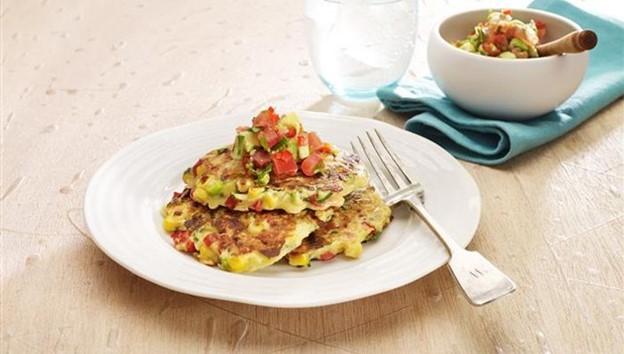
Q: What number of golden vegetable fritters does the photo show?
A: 3